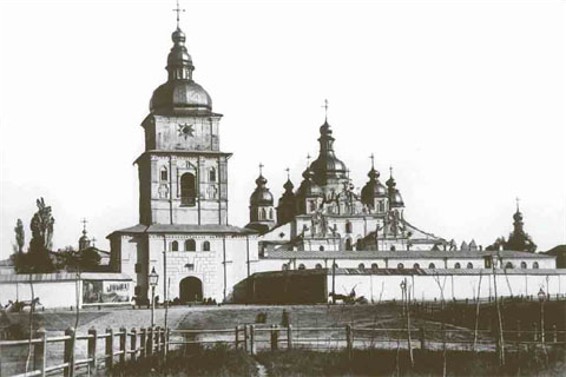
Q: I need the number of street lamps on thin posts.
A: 3